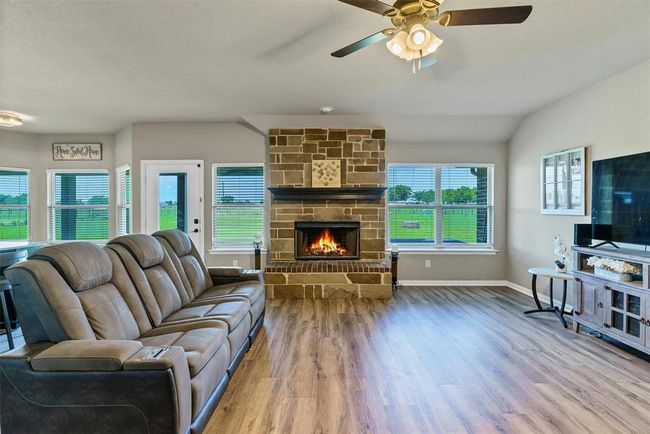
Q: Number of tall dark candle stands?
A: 2